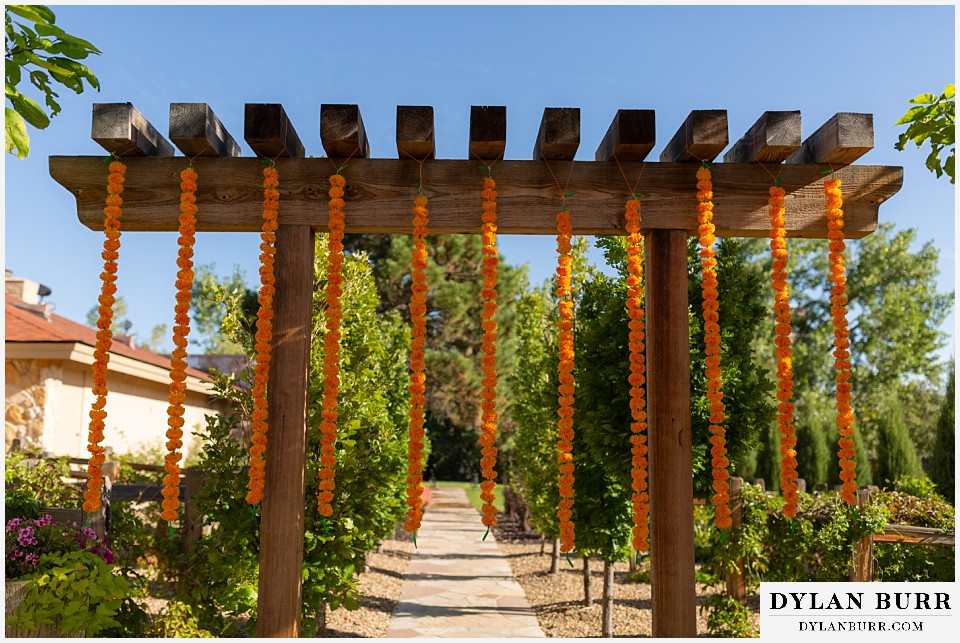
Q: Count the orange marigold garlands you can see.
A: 11